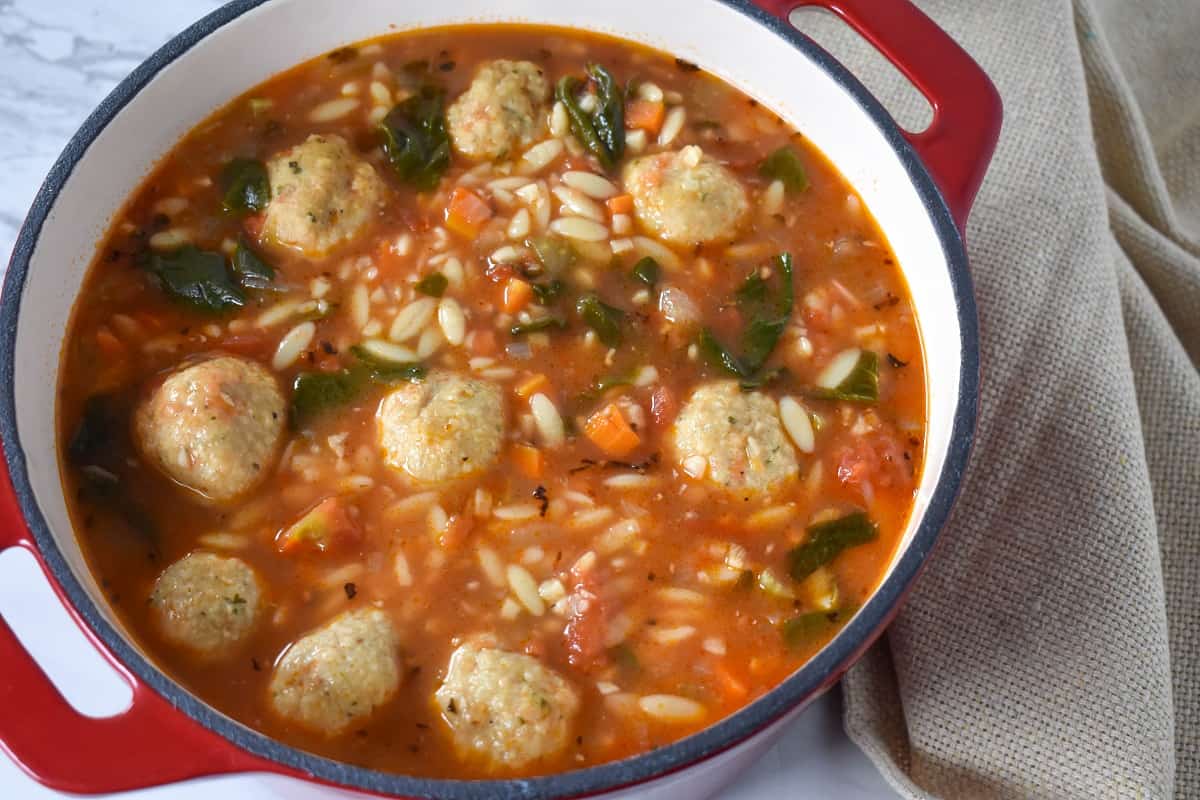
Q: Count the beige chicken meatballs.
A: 9